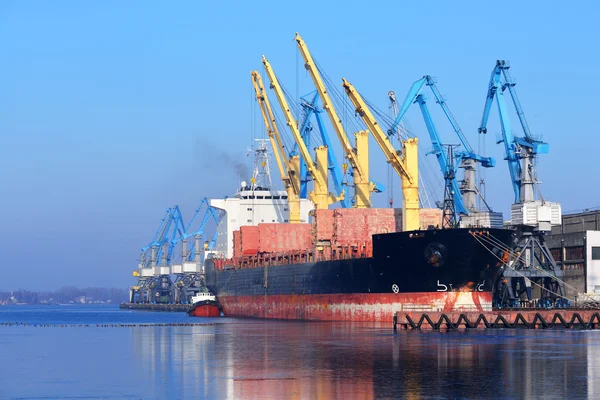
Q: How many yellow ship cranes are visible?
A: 4